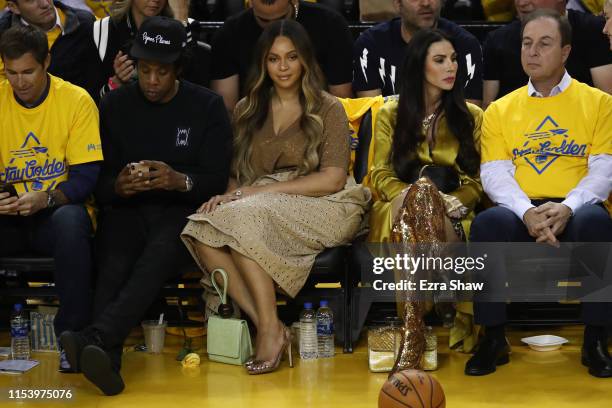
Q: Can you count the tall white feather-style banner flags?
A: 0